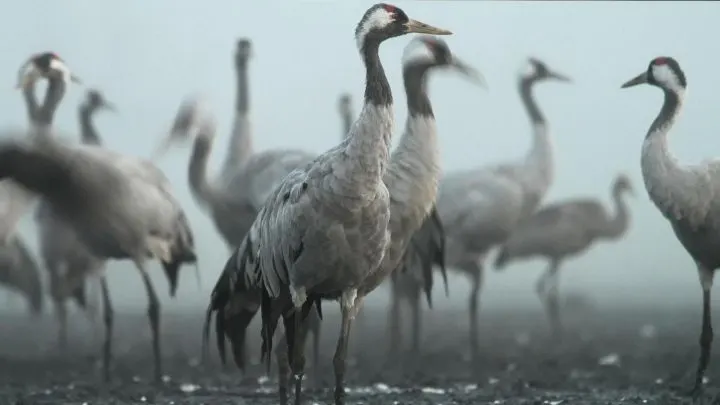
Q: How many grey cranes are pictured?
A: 12